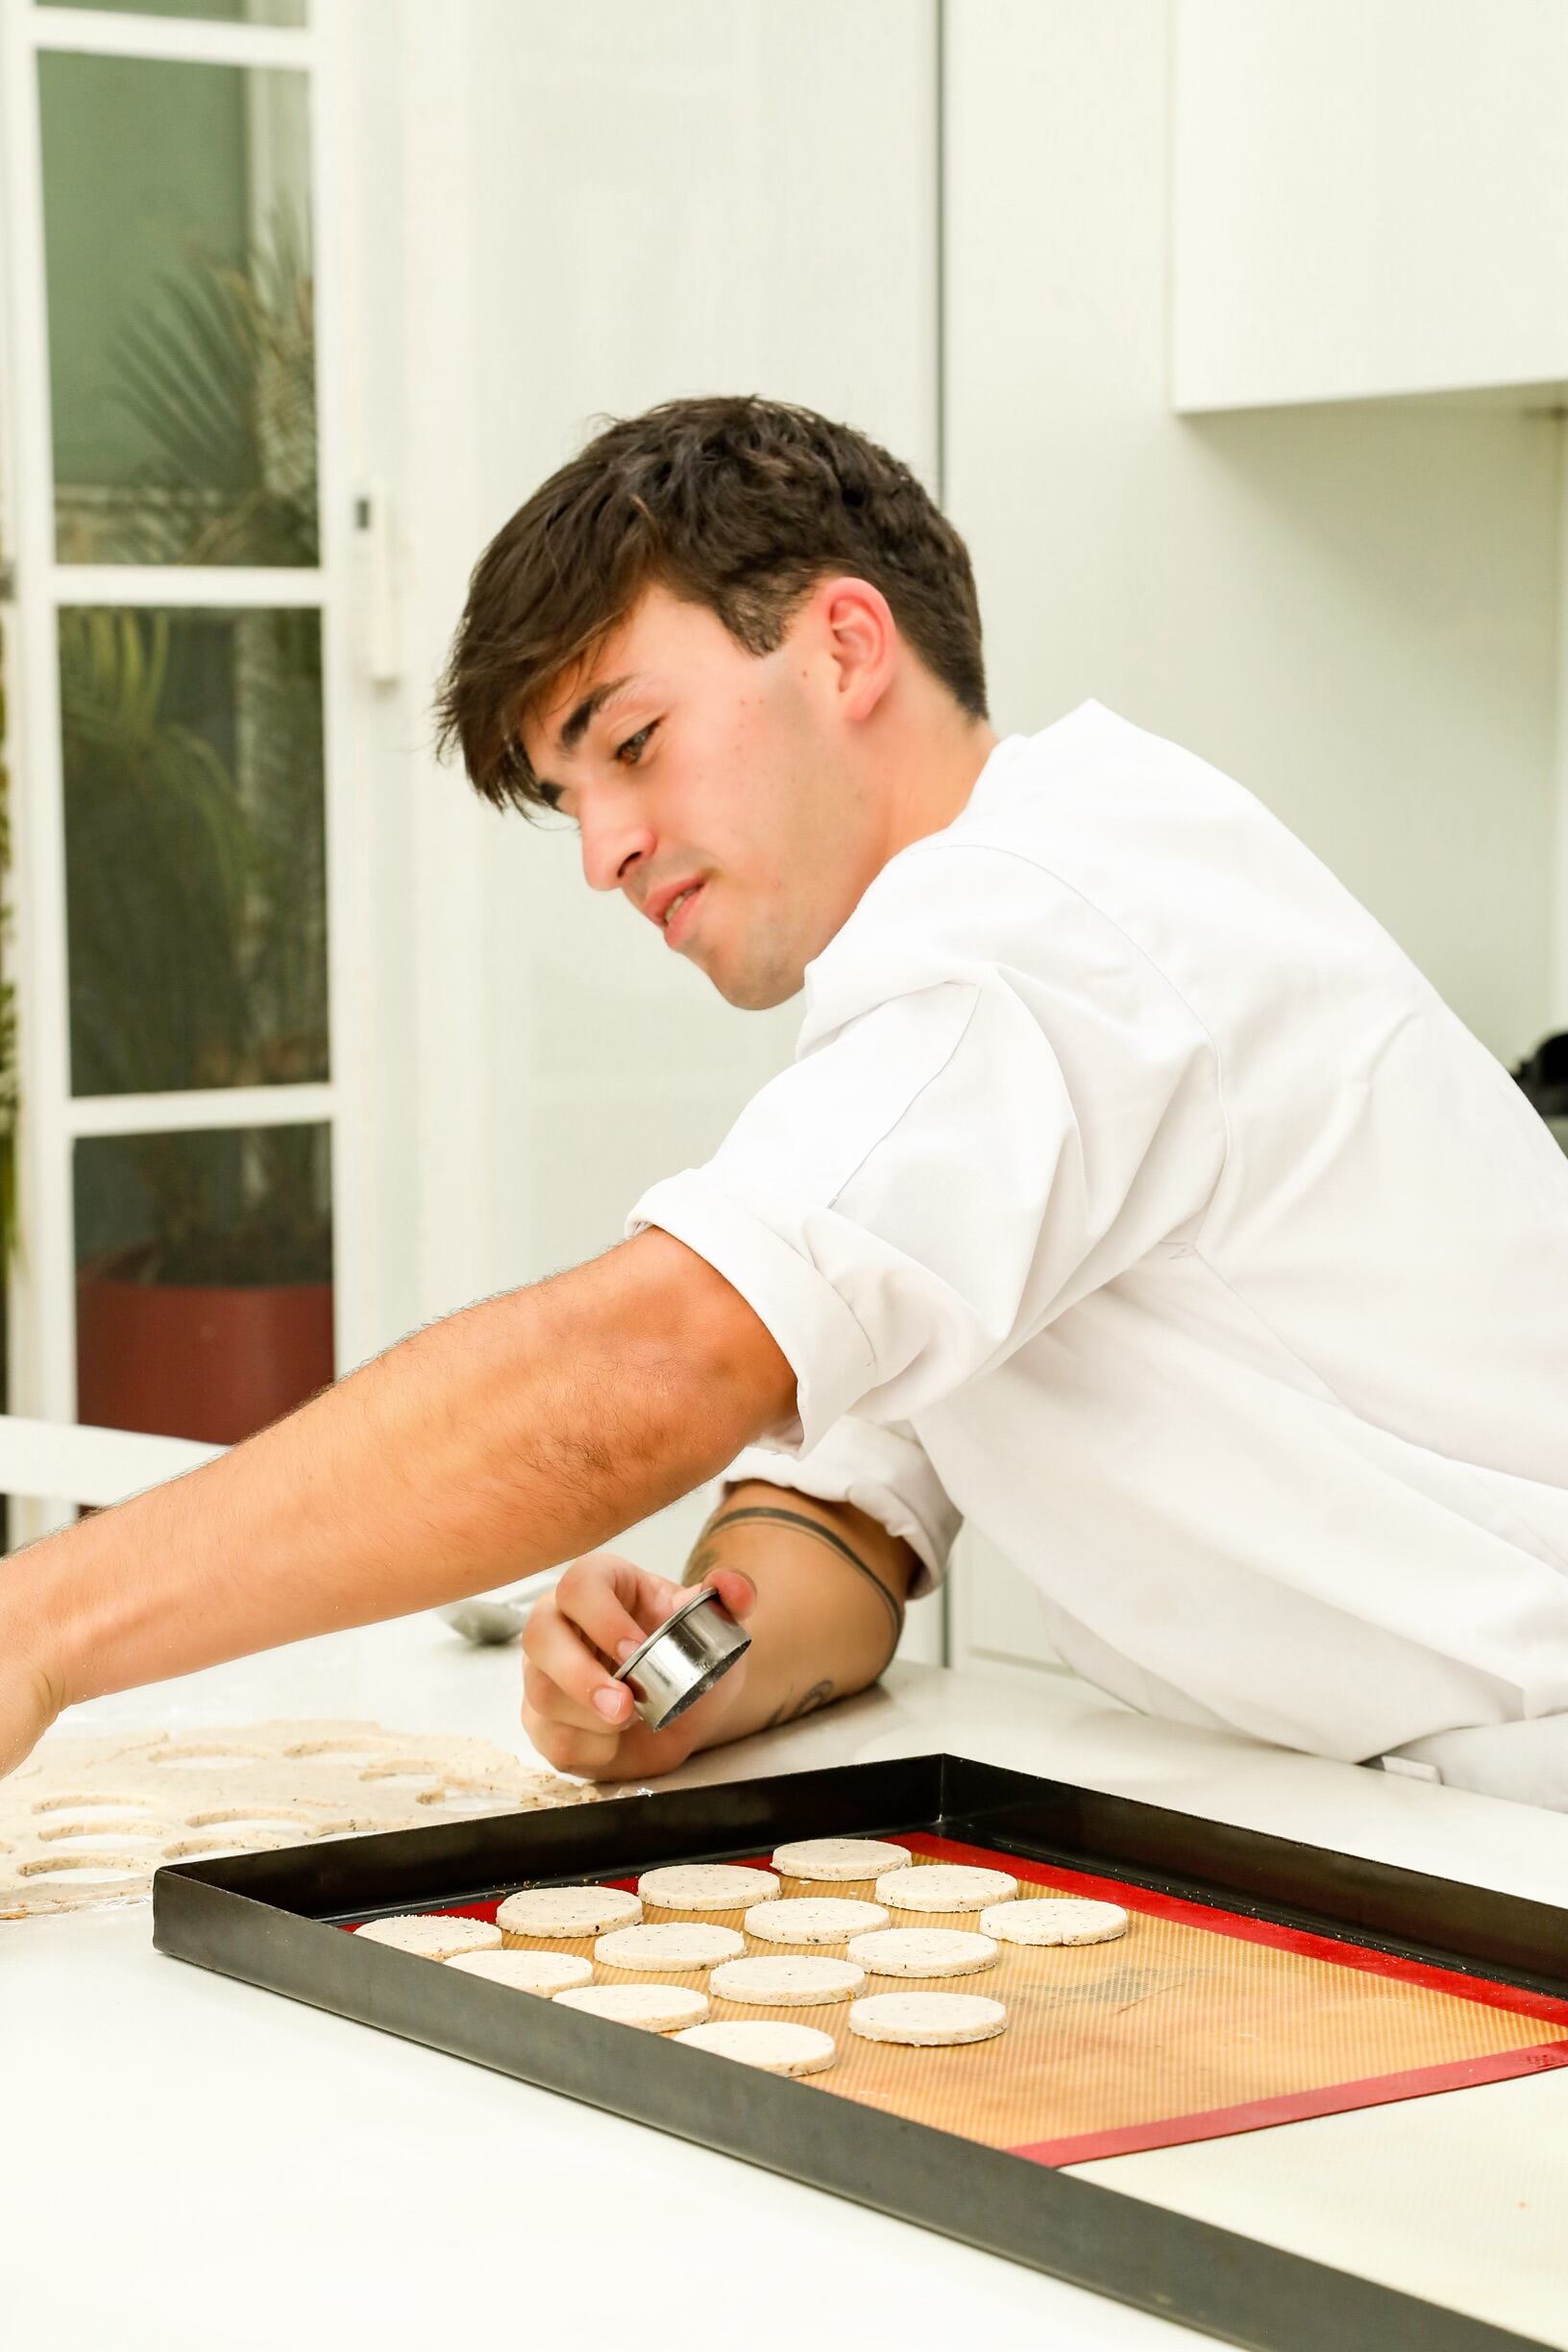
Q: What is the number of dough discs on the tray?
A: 14